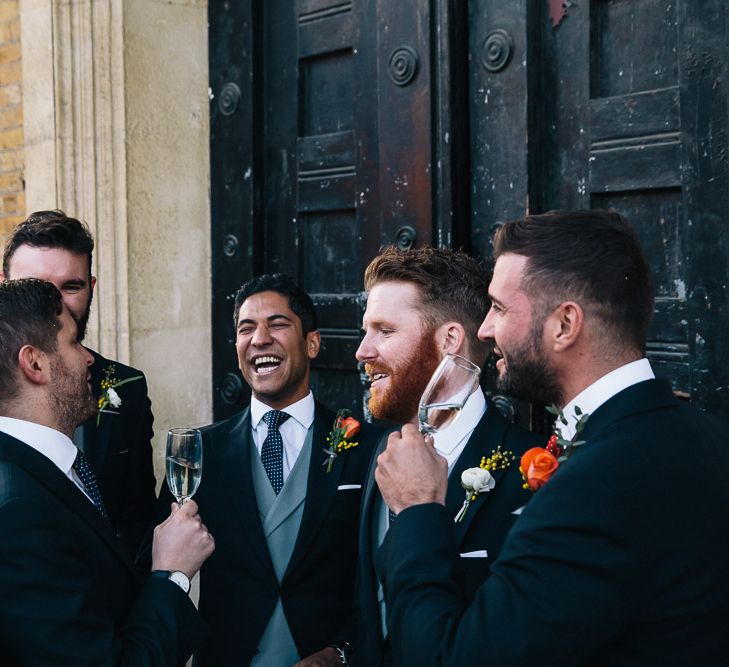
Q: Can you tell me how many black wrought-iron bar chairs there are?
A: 0